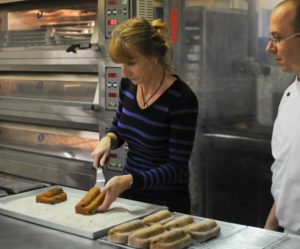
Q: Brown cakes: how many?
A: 2